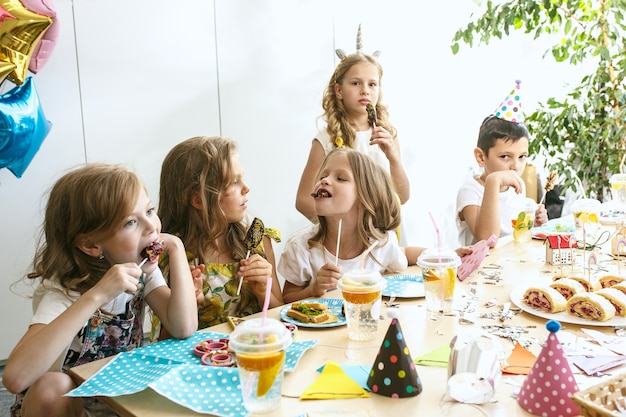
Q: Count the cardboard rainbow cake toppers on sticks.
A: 3